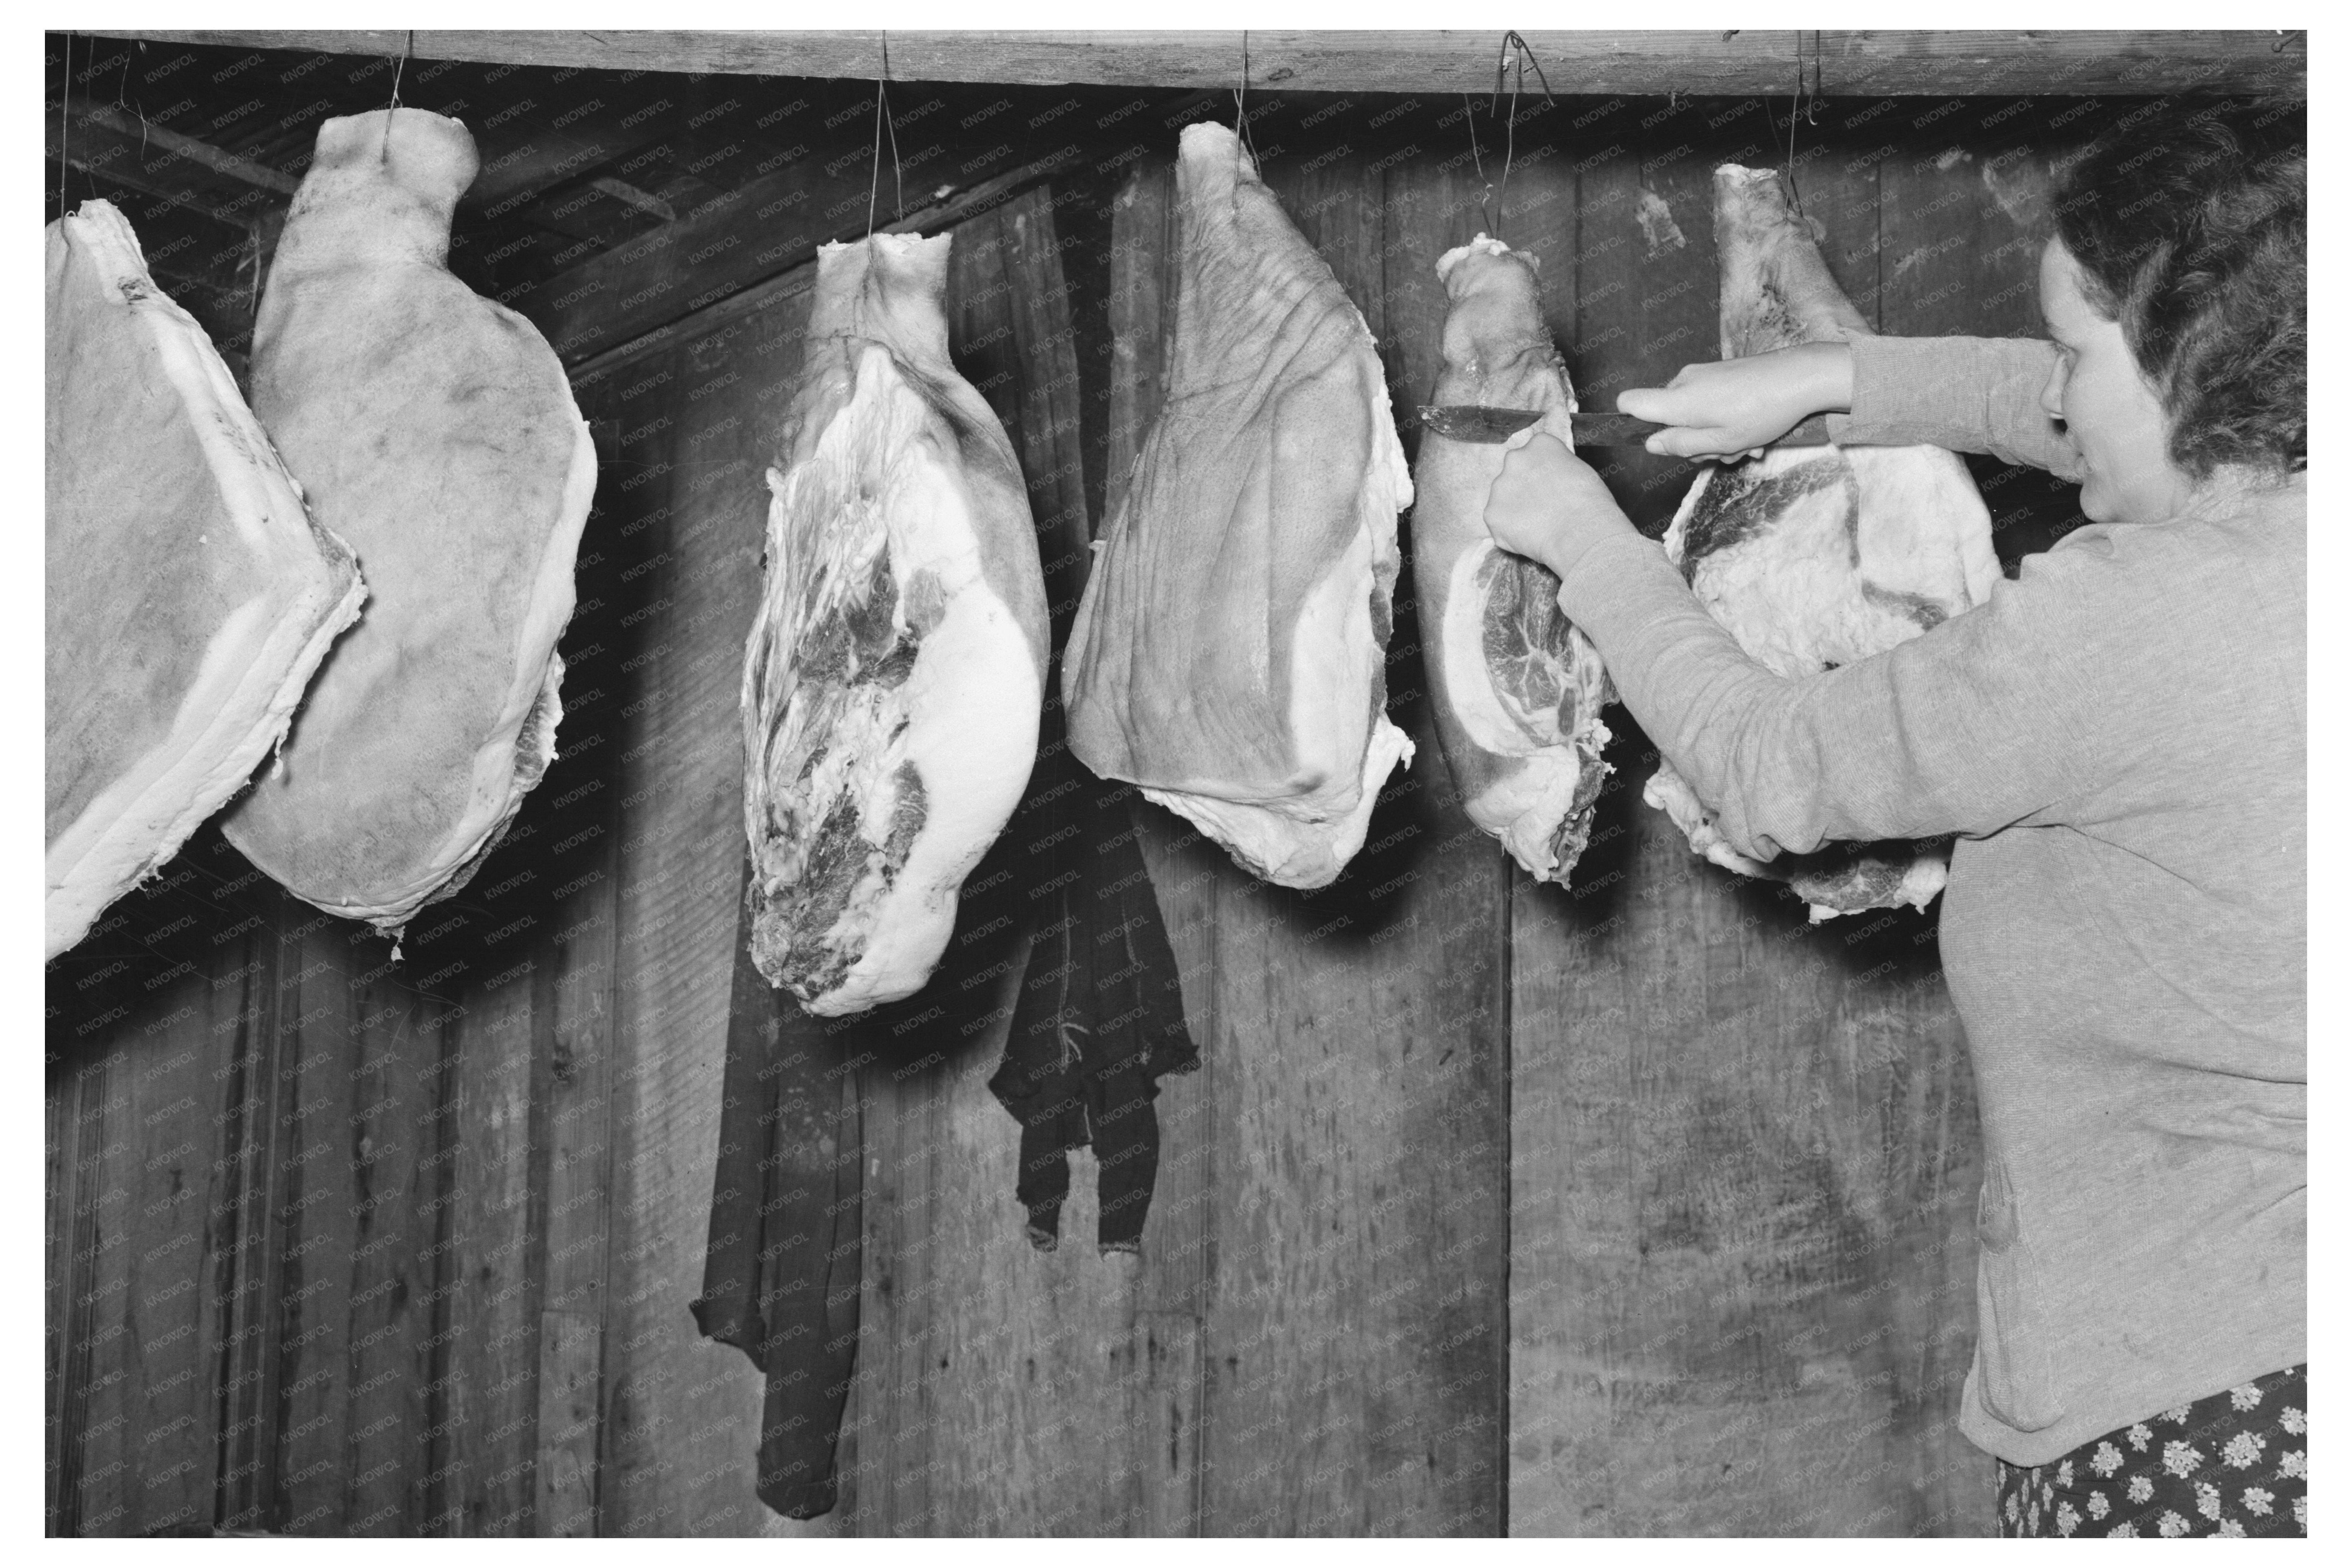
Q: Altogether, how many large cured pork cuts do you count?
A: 6